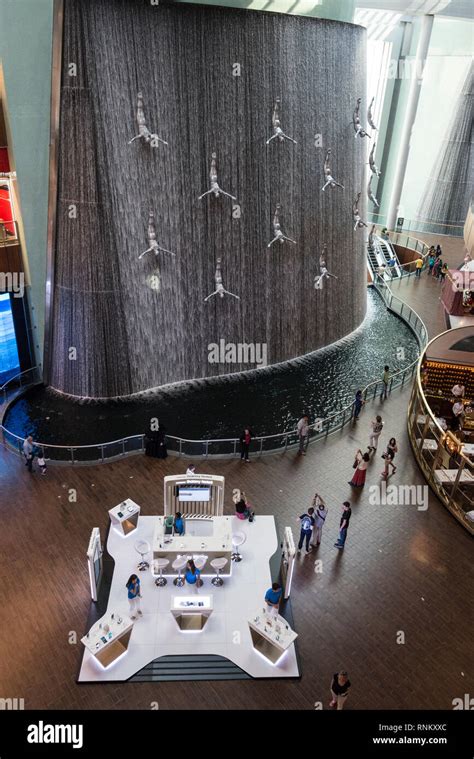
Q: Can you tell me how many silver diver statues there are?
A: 14